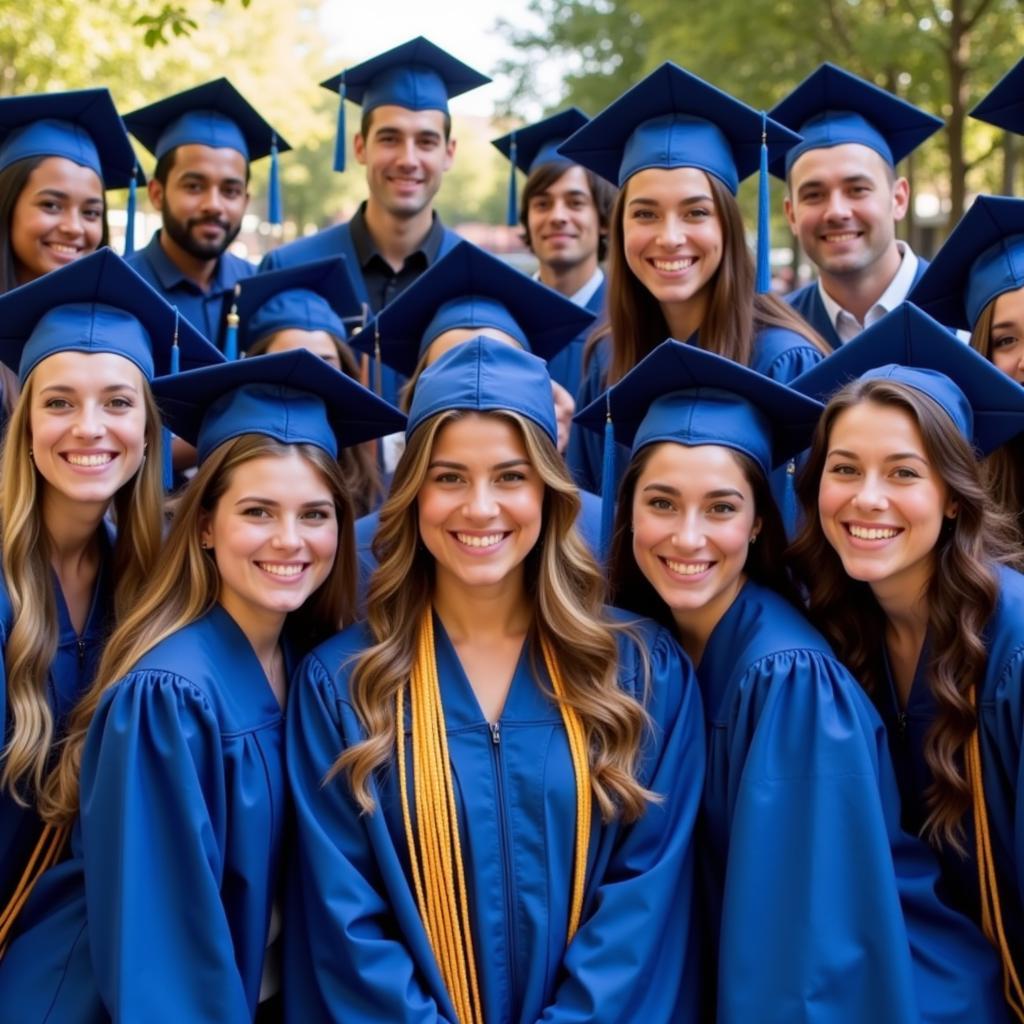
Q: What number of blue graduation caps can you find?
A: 15